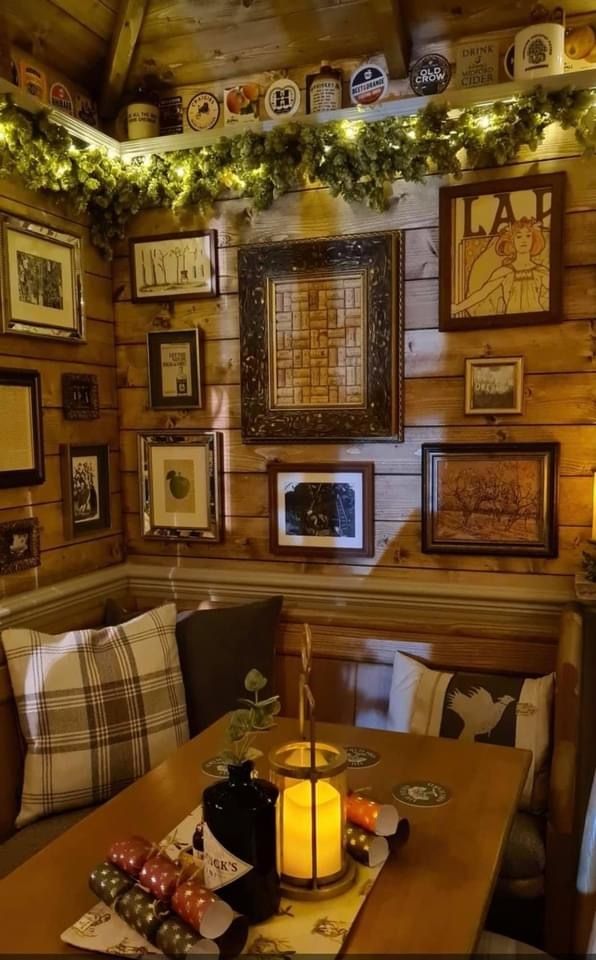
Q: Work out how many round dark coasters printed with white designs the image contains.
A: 3